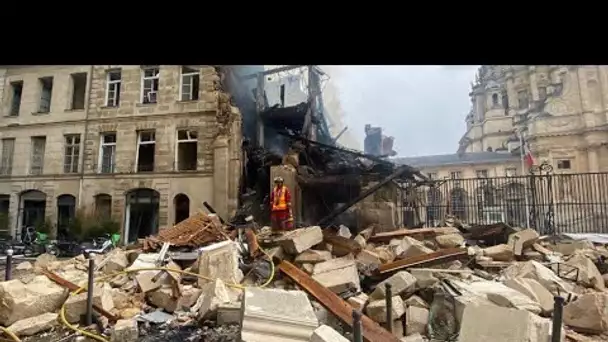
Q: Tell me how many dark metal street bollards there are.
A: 5